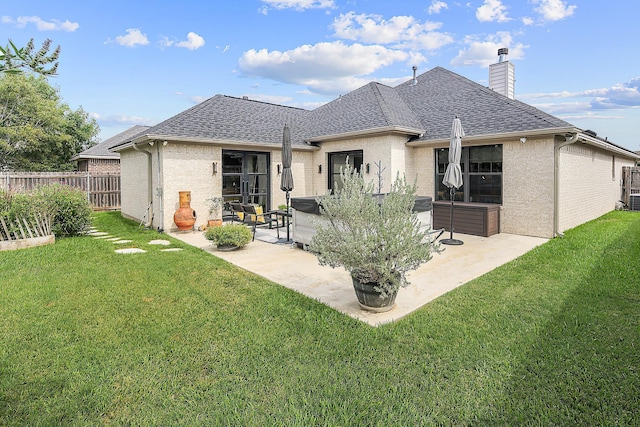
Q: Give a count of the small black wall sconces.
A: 4